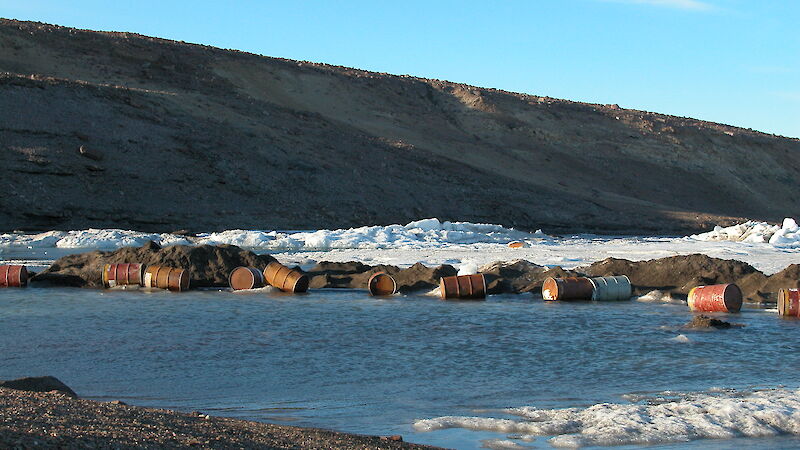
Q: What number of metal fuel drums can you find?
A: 11